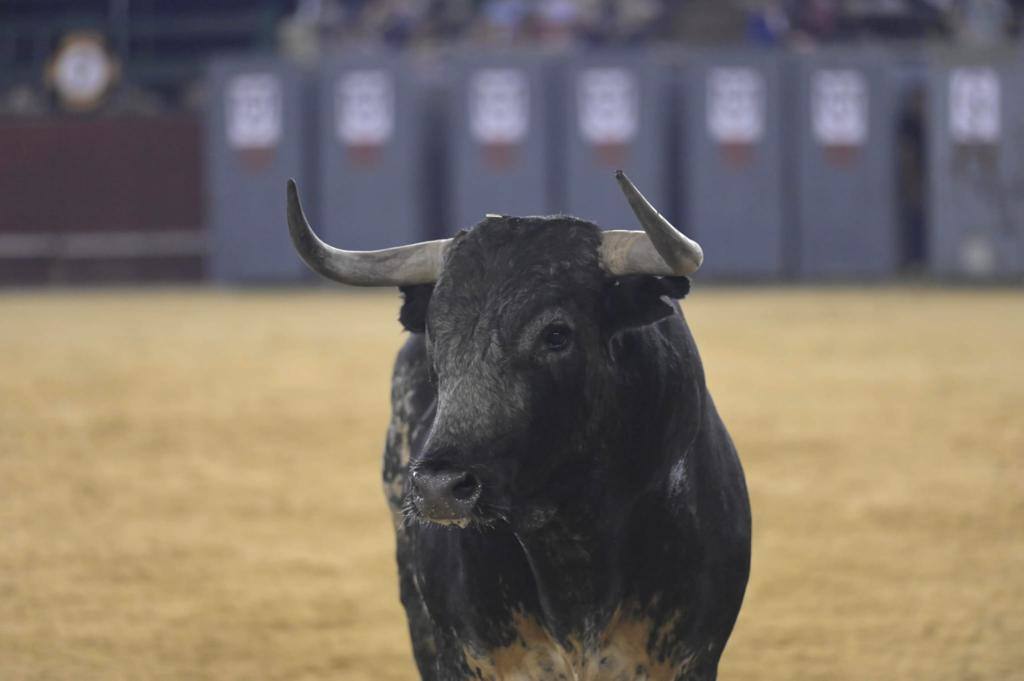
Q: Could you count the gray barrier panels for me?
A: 7